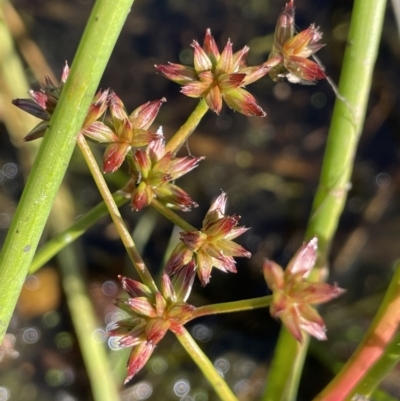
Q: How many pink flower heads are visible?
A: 8